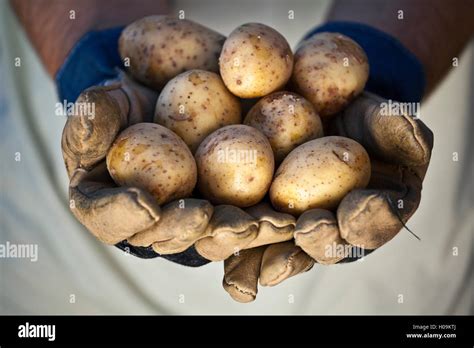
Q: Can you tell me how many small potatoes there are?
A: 8